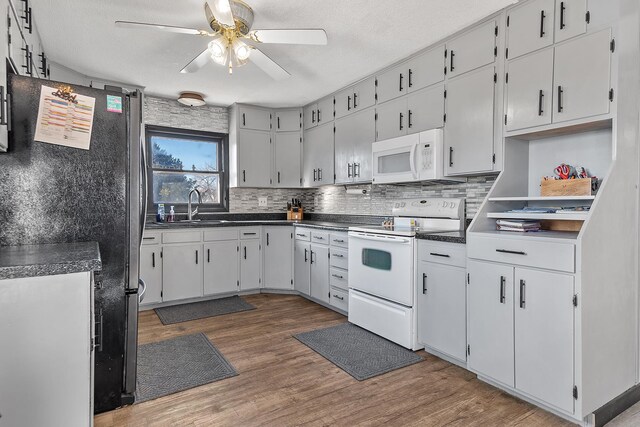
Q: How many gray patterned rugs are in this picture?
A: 3